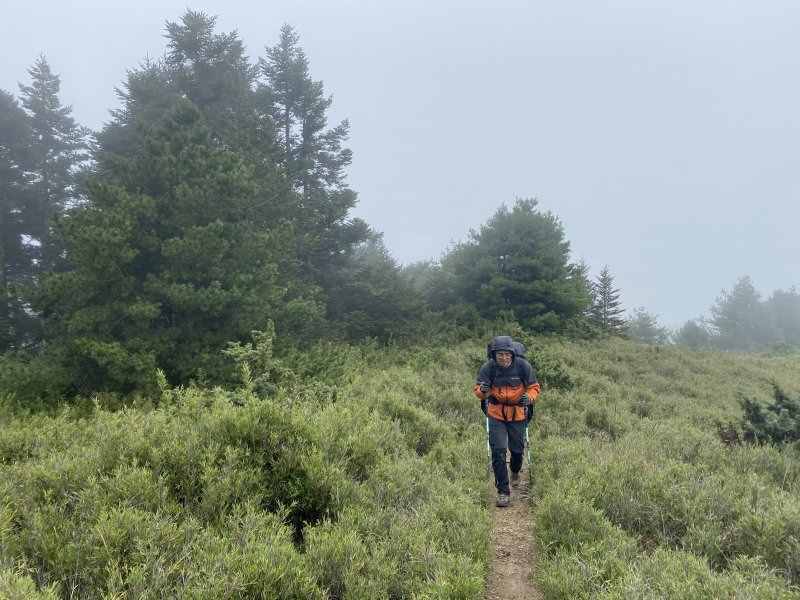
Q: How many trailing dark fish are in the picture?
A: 0